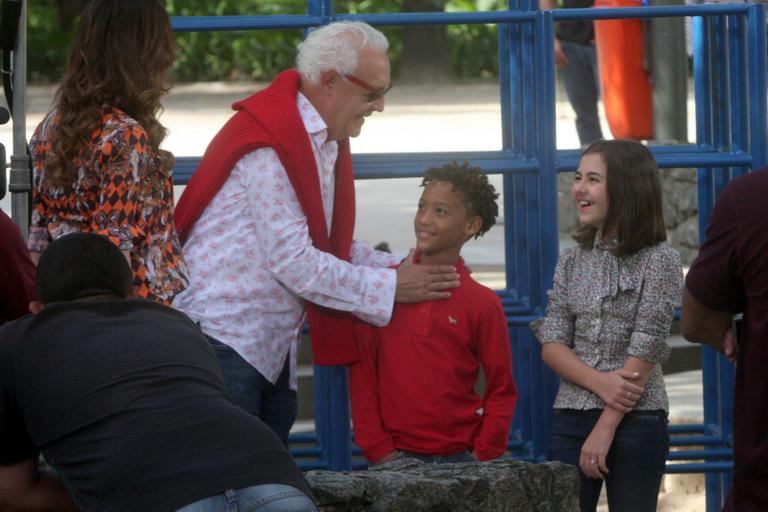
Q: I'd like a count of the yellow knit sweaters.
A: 0